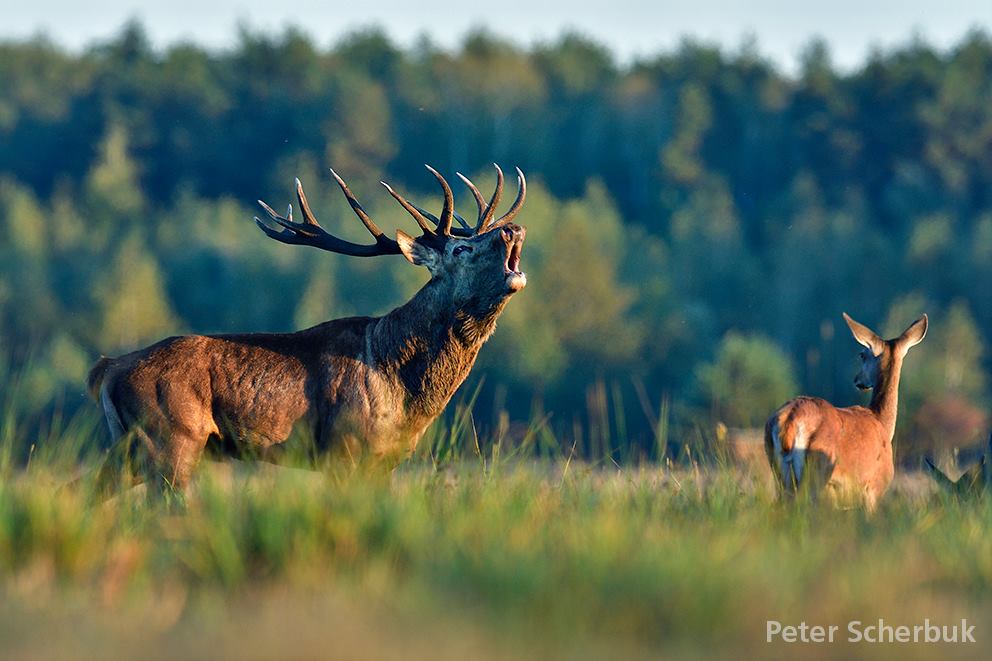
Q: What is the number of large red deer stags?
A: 1